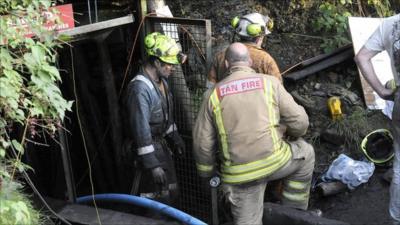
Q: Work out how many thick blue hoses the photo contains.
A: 1